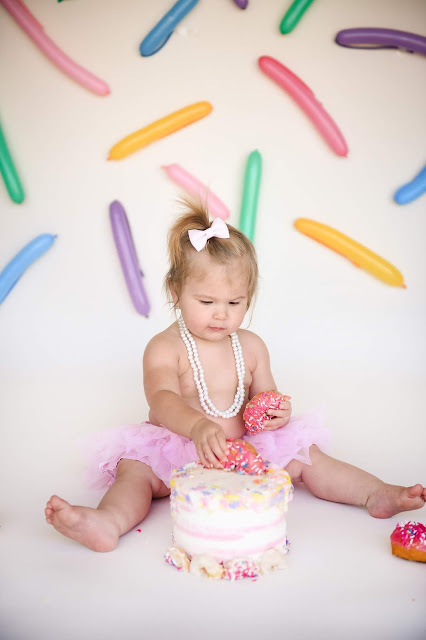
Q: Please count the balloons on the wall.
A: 14